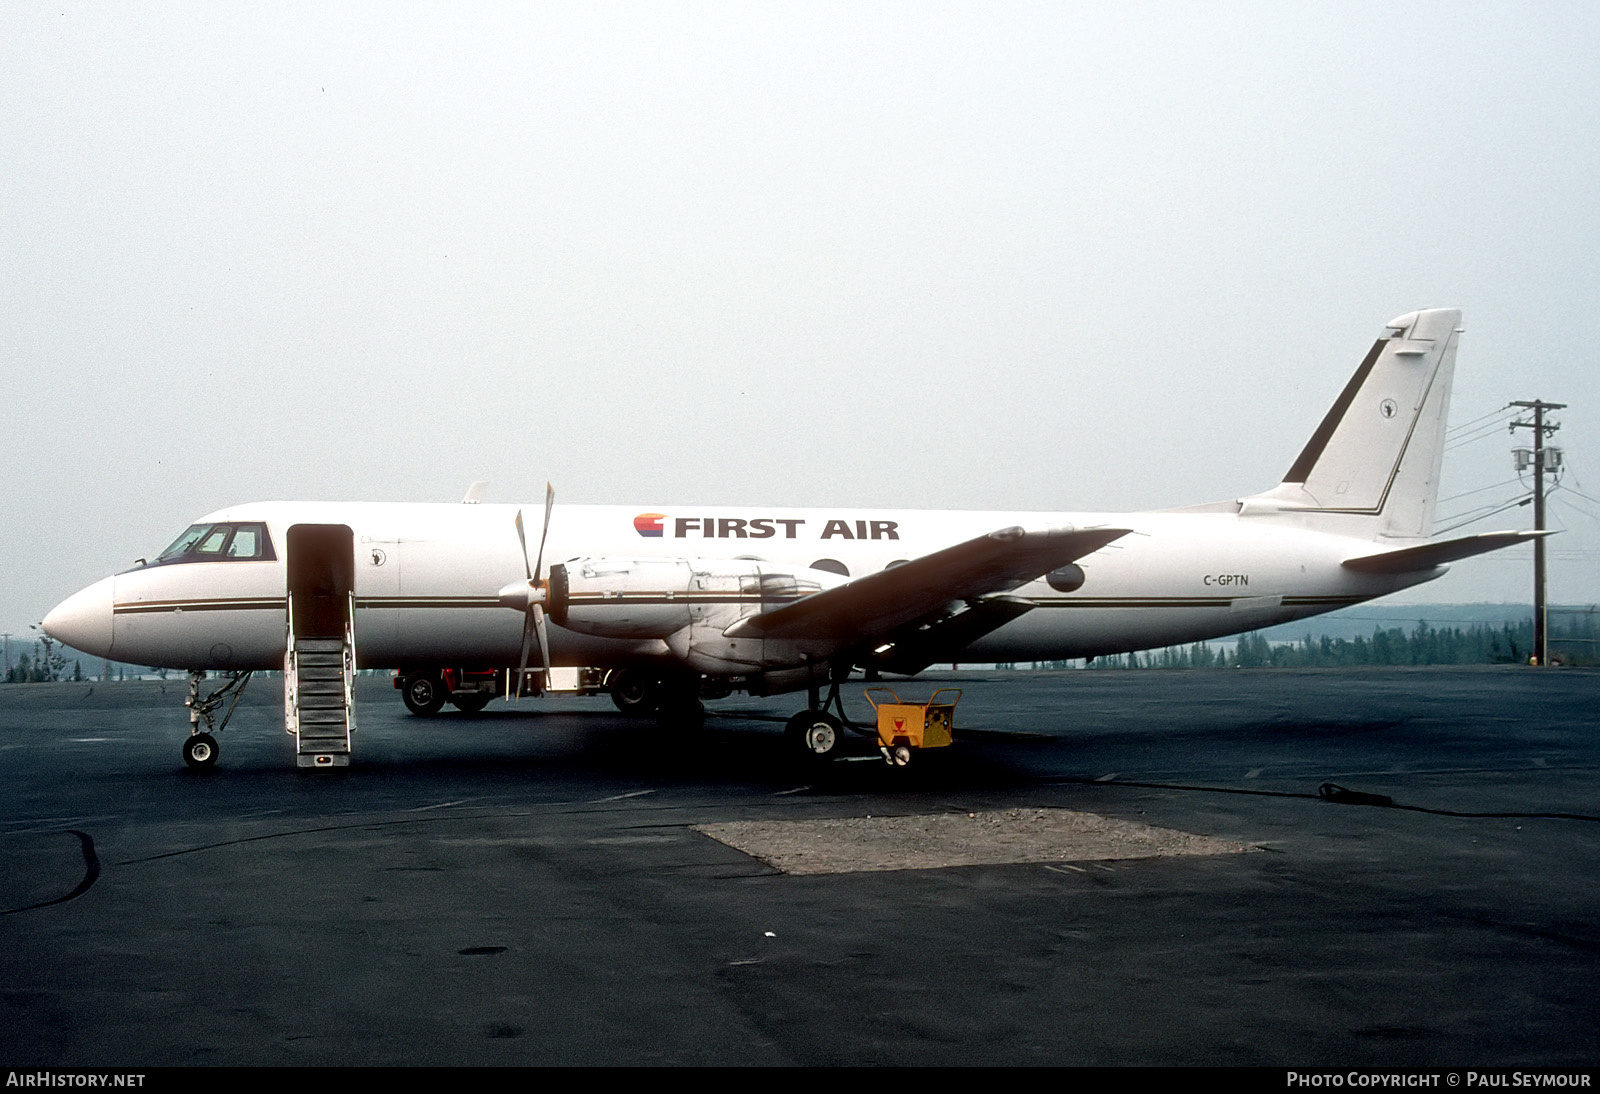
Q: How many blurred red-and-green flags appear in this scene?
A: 0